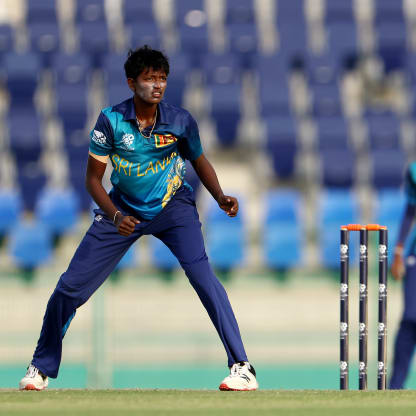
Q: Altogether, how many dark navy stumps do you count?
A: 3